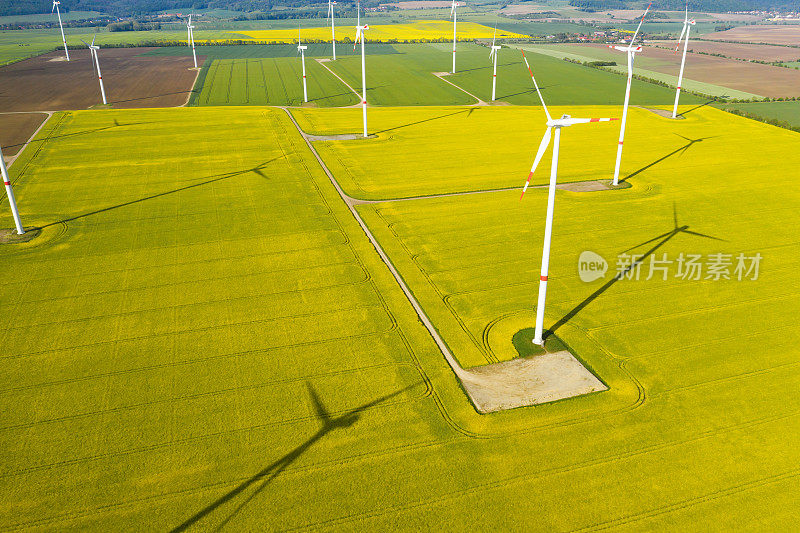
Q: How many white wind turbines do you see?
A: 12